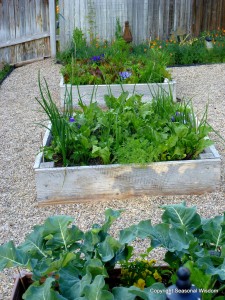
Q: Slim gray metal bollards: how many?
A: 0